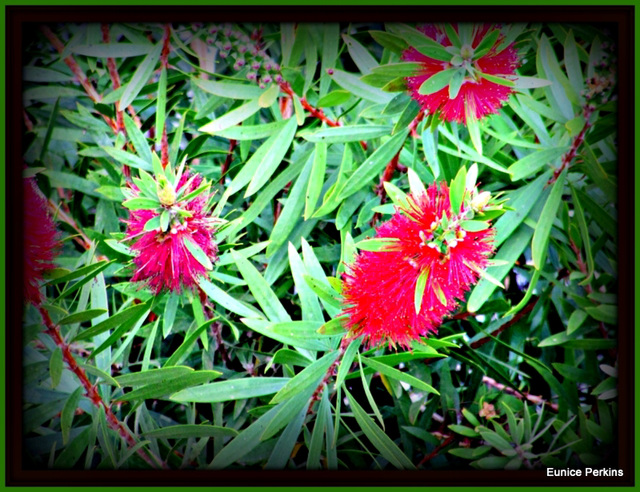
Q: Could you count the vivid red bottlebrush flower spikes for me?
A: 4